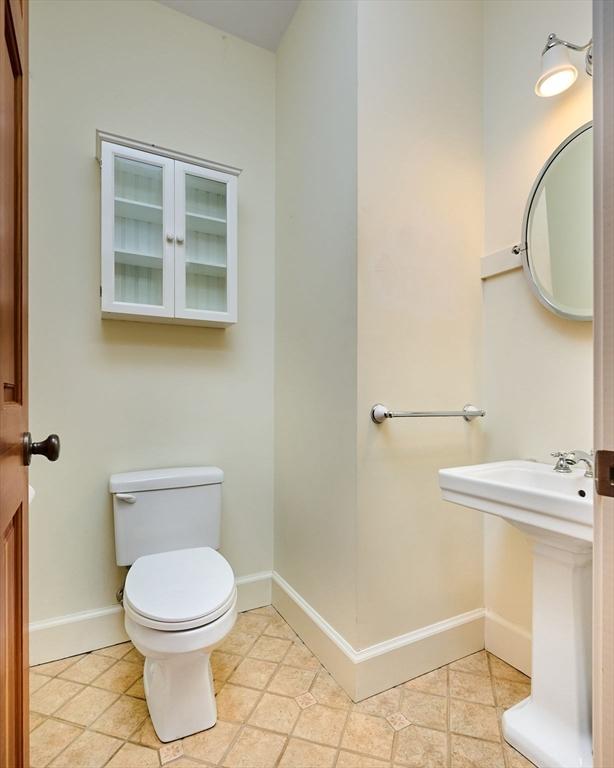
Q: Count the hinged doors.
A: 3